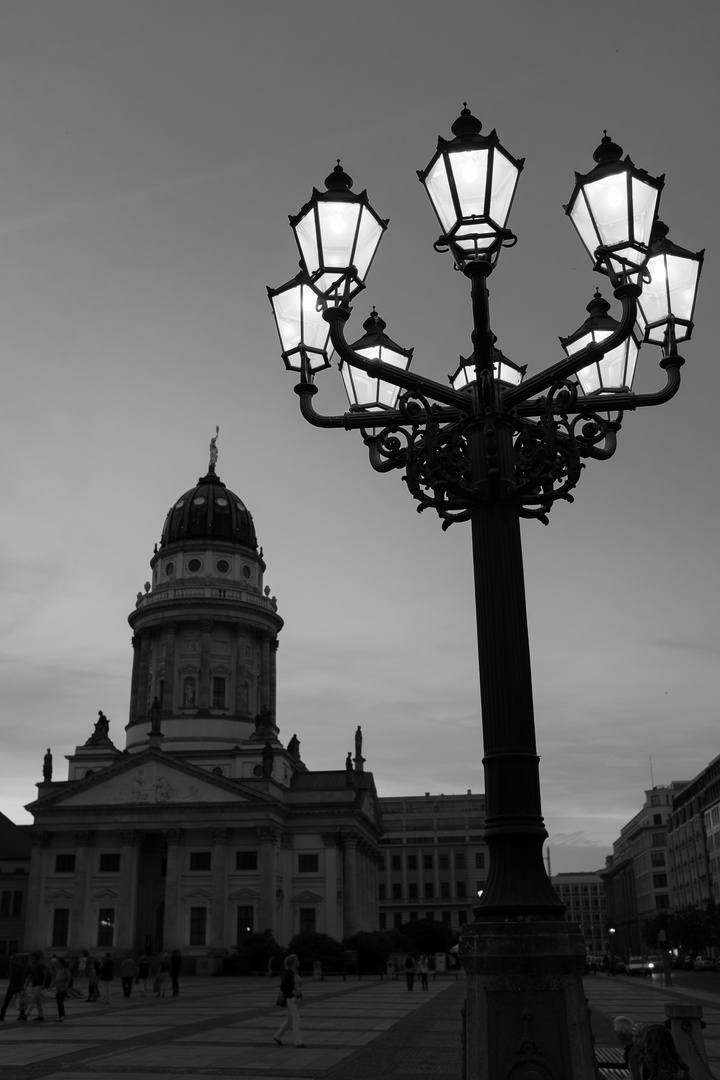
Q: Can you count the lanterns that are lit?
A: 8